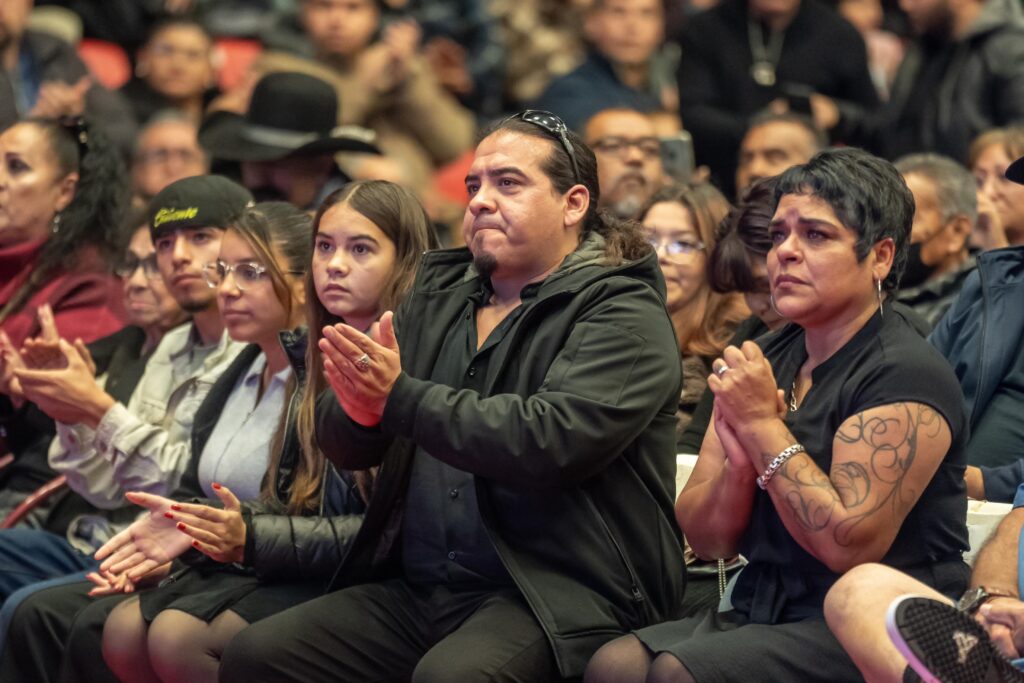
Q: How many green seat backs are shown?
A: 0